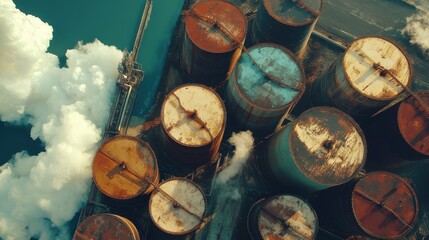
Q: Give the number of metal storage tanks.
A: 12